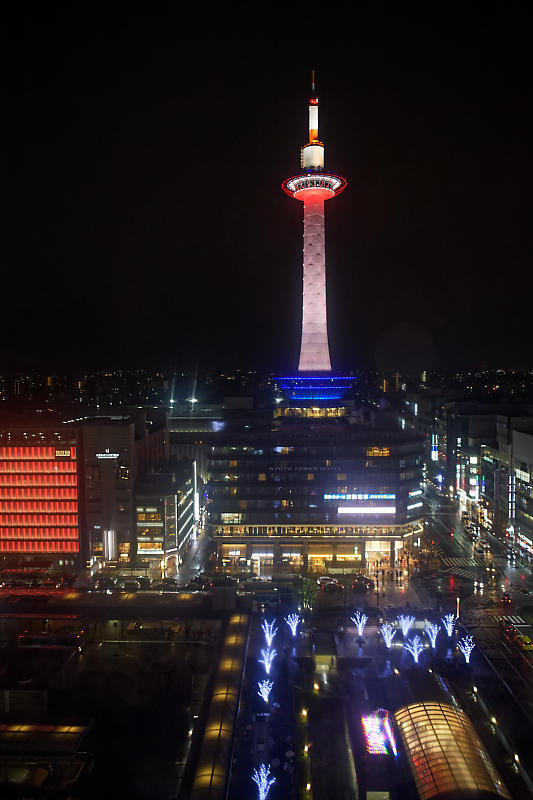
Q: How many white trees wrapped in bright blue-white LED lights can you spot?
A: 12